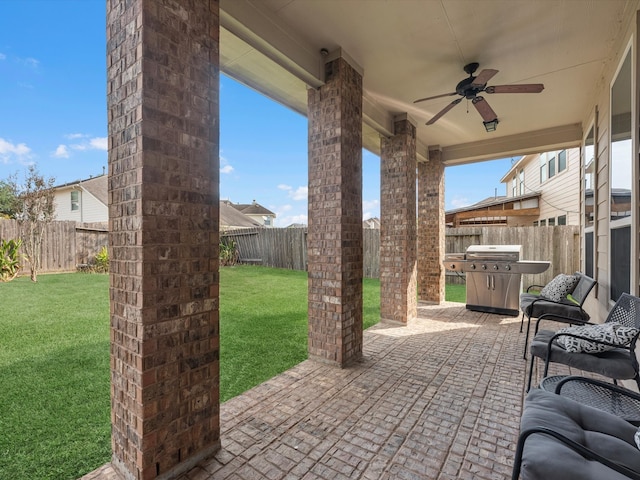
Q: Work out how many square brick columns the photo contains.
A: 4